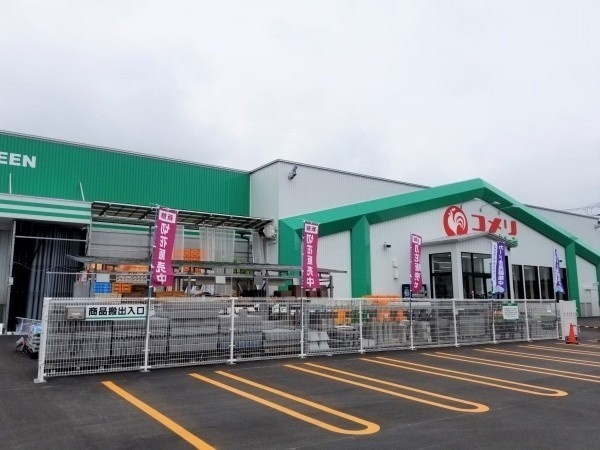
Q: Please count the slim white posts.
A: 10